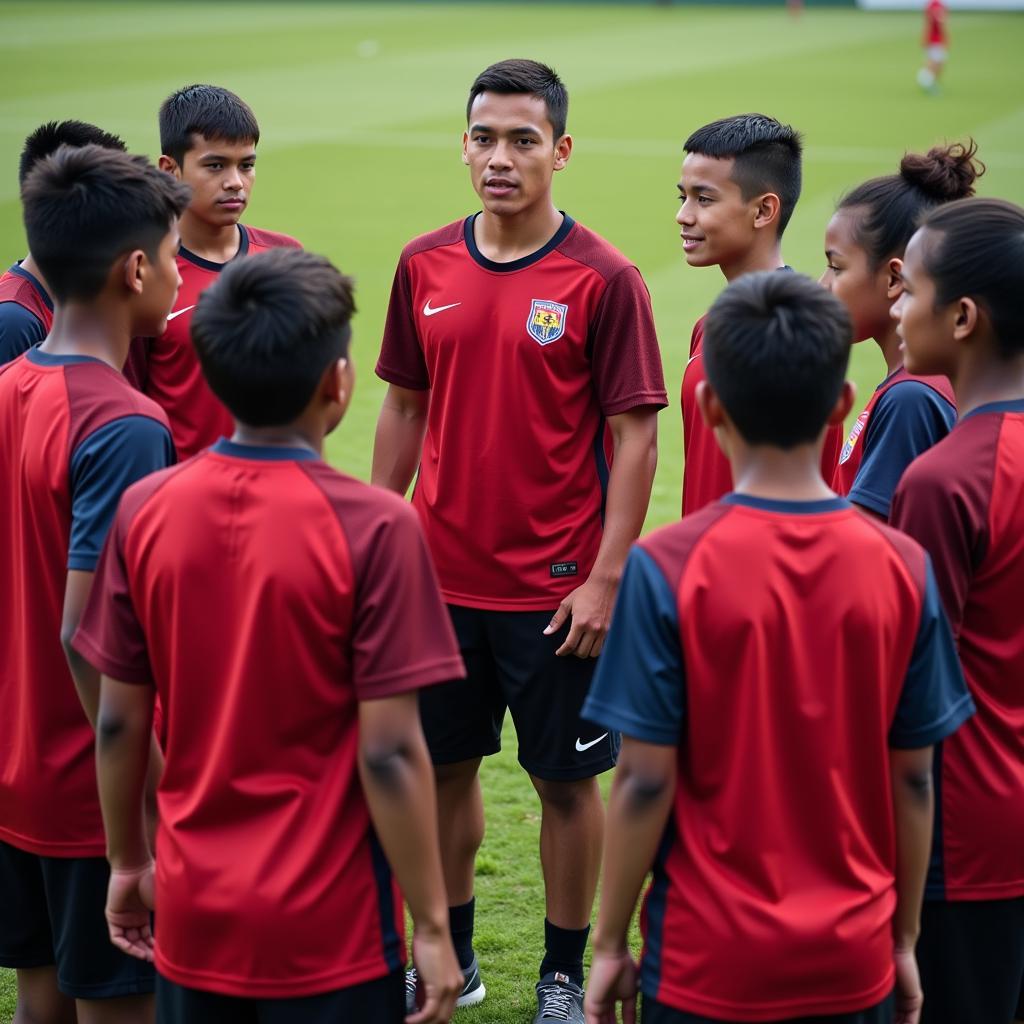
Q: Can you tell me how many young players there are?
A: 8